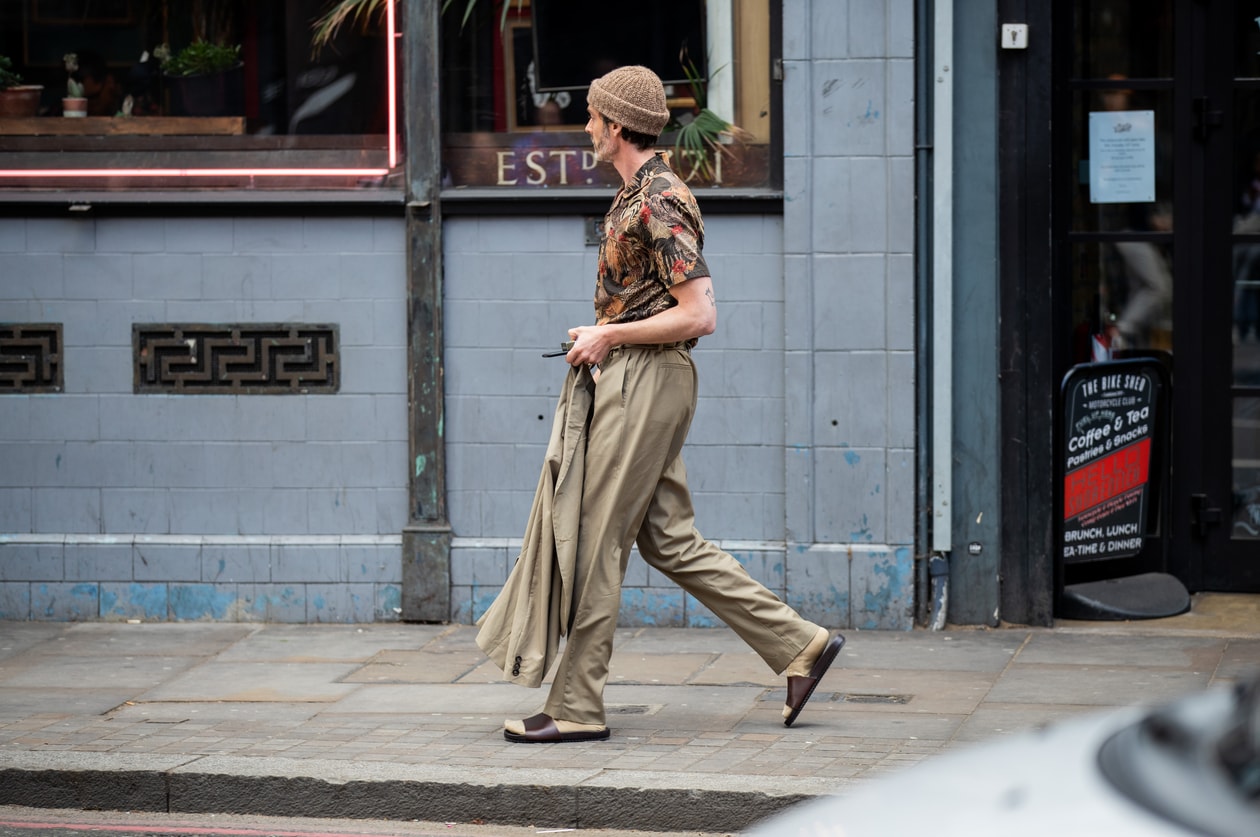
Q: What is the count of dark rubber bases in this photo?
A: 1